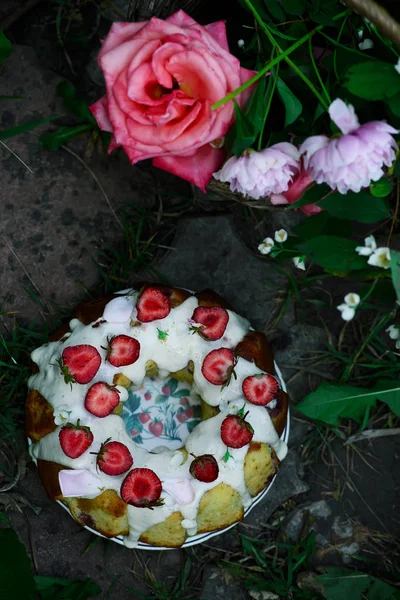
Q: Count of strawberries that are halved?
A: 11